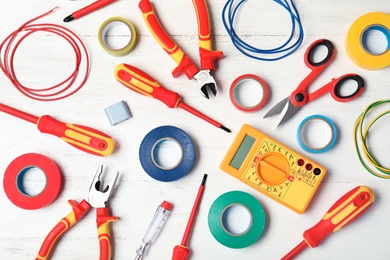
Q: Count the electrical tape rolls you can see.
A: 7